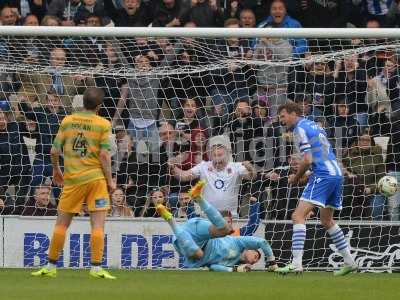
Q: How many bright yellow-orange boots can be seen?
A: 2